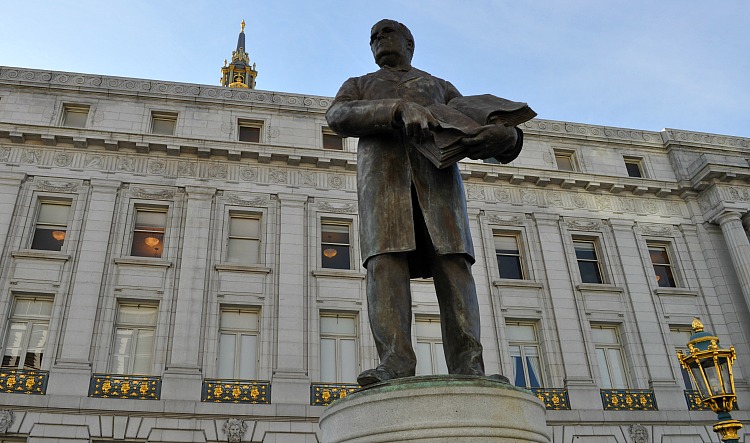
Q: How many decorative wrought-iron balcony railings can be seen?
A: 7